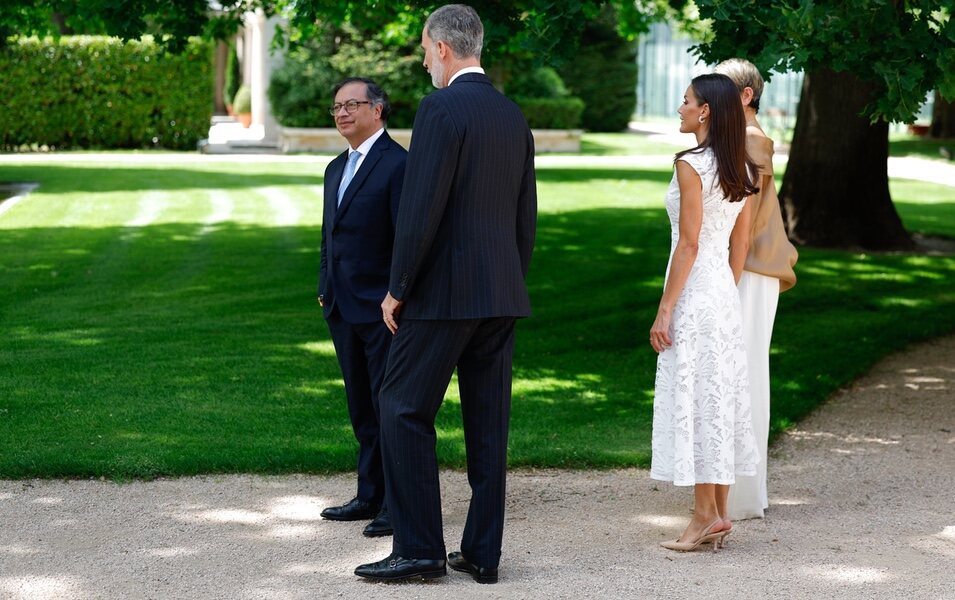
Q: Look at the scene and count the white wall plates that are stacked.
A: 0